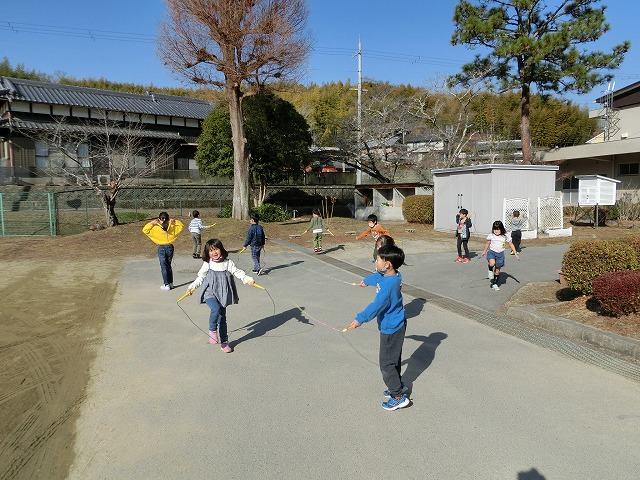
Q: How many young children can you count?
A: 11